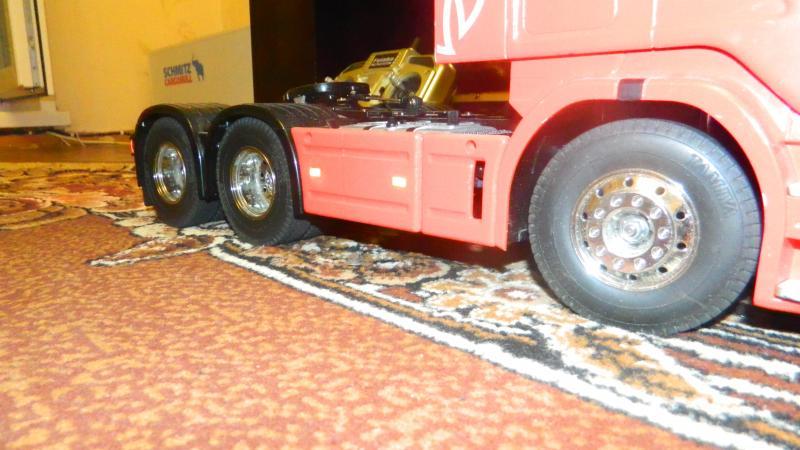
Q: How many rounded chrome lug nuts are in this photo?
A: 10